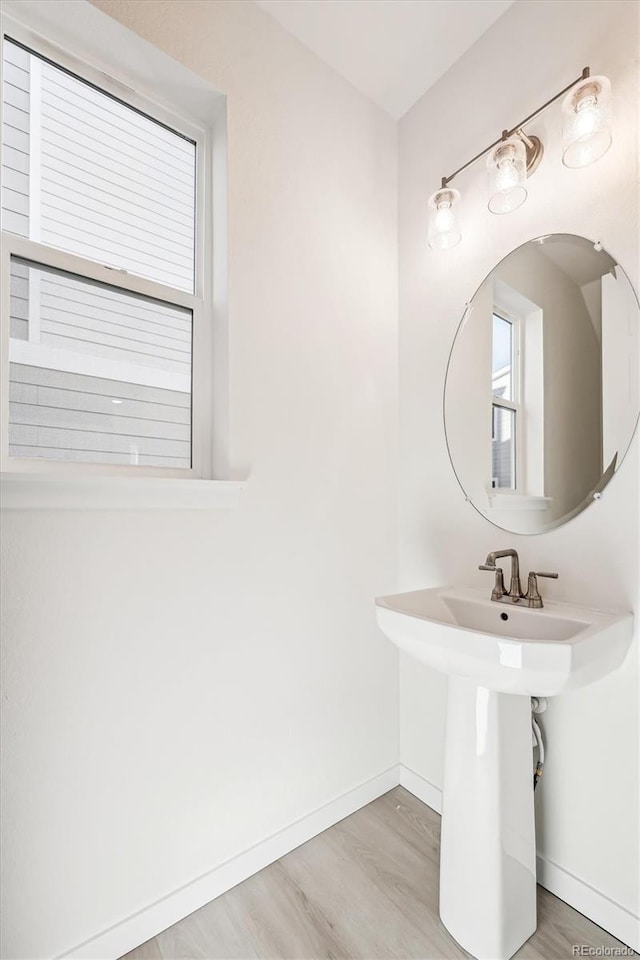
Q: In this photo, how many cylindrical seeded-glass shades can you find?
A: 3